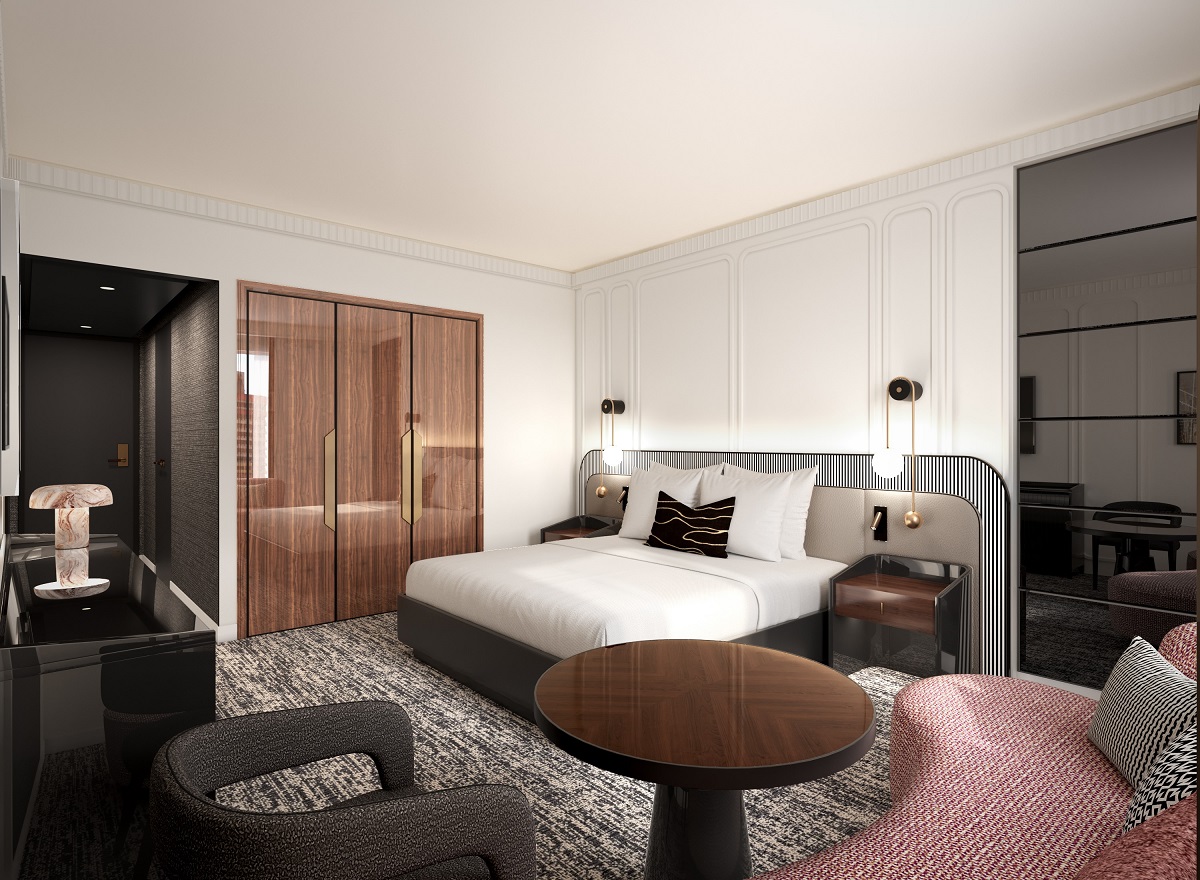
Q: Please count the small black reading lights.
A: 2